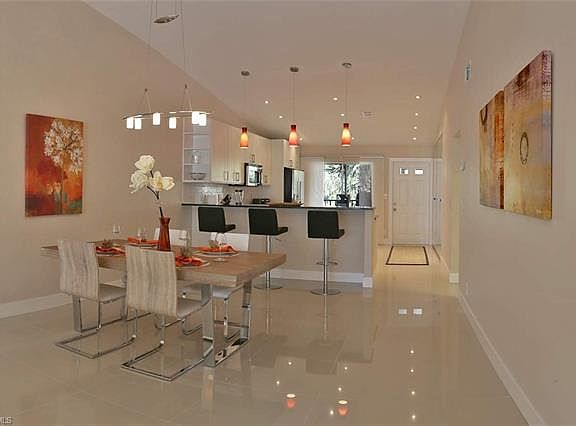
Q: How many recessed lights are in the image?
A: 10